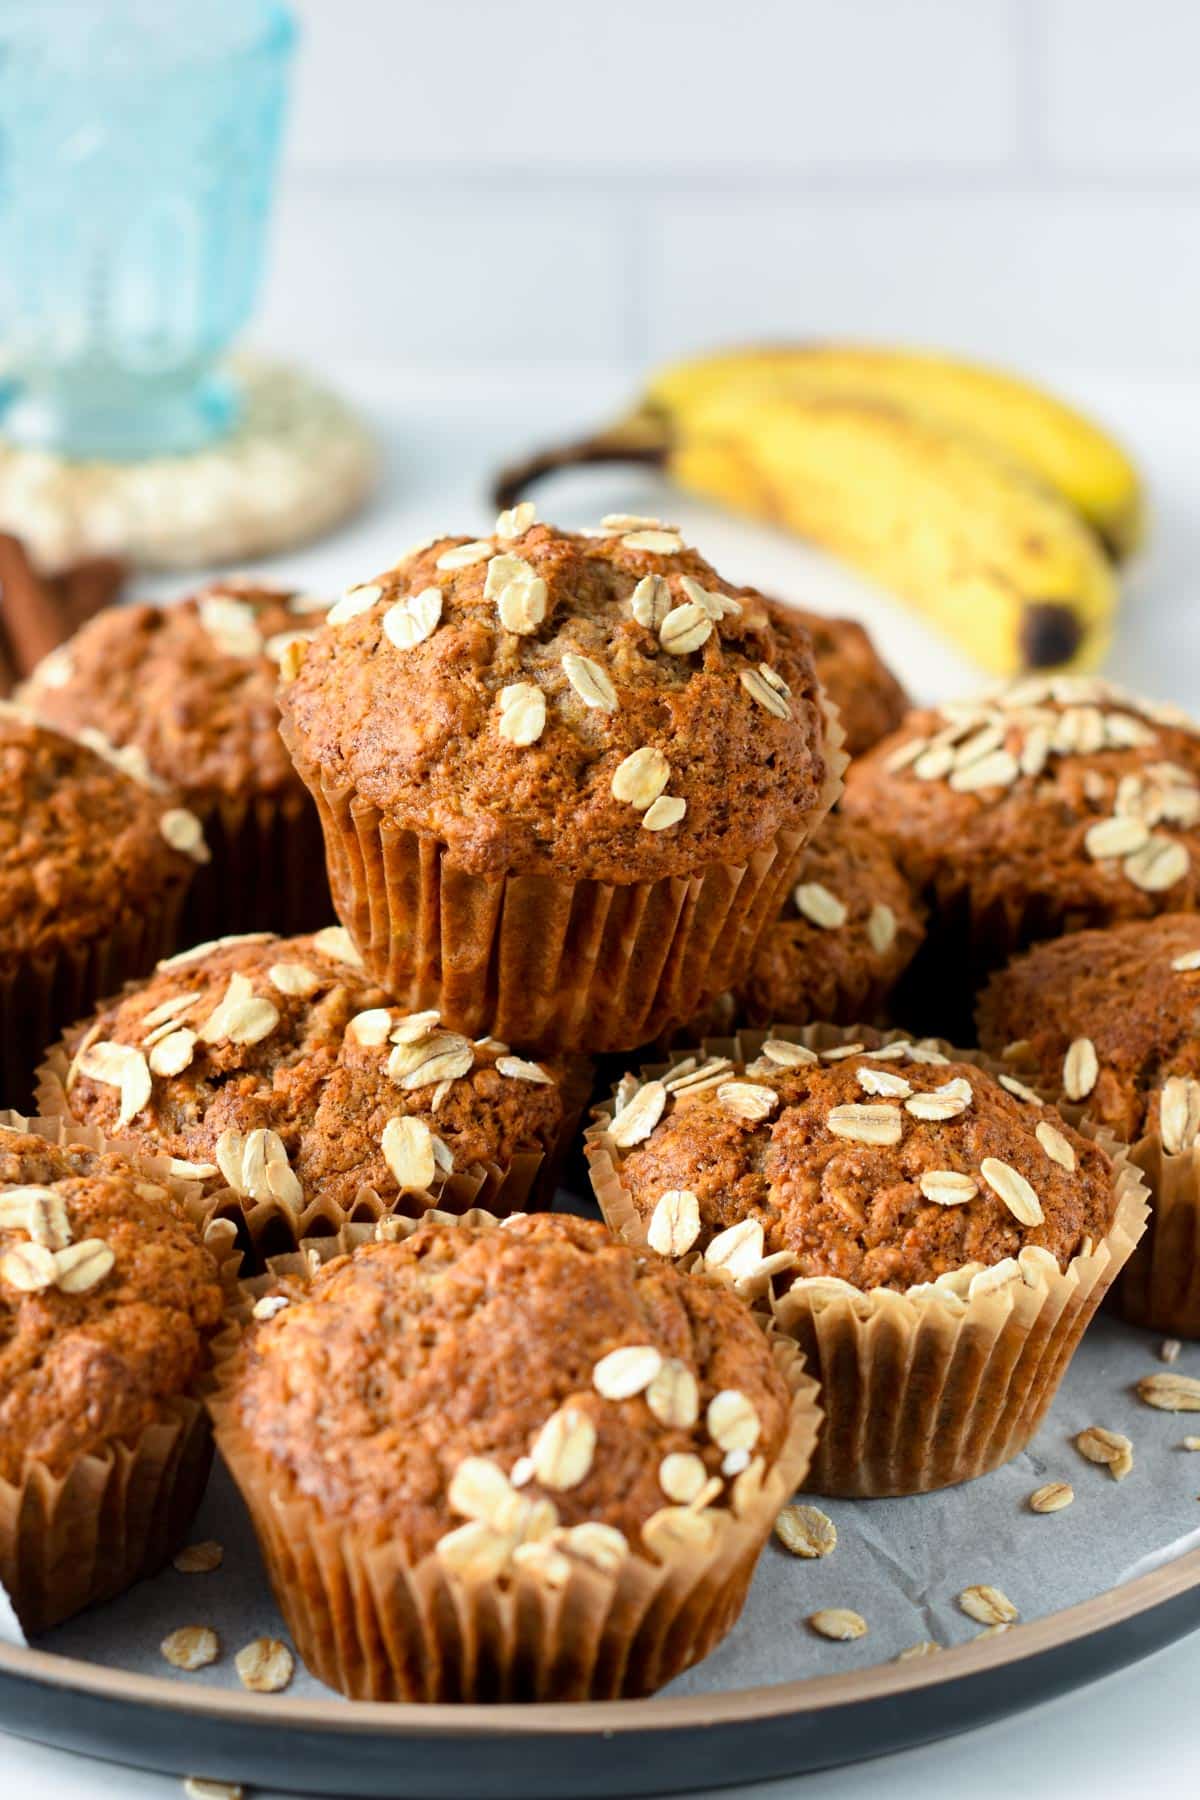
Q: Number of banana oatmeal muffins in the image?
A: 11